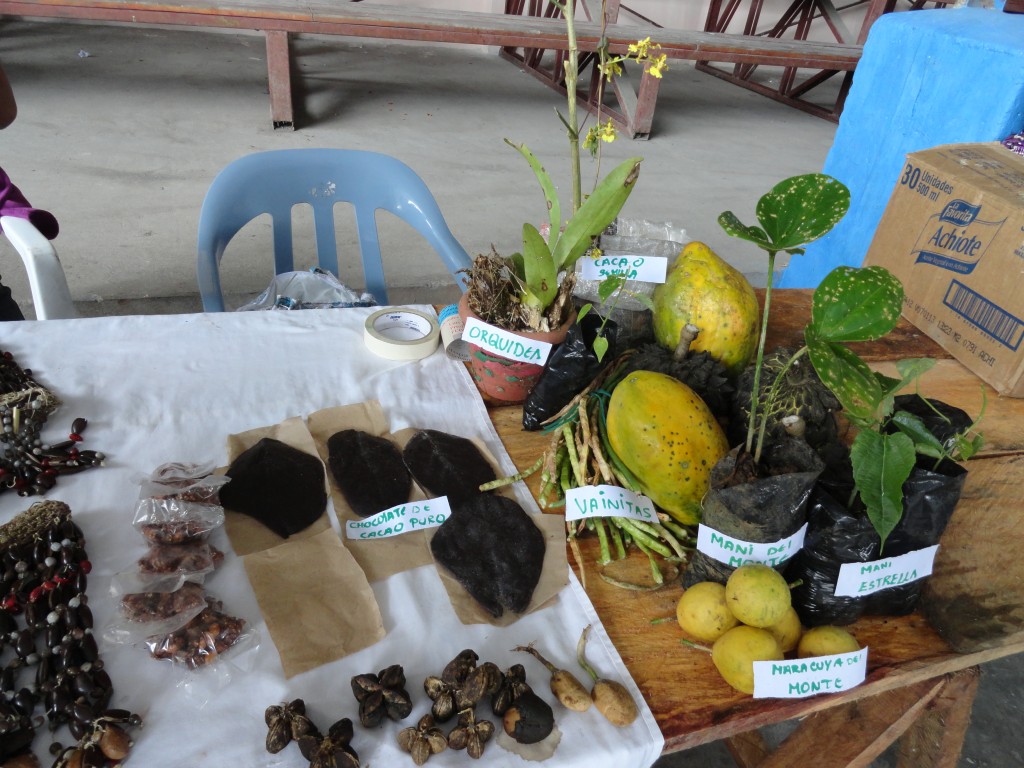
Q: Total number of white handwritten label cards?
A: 7